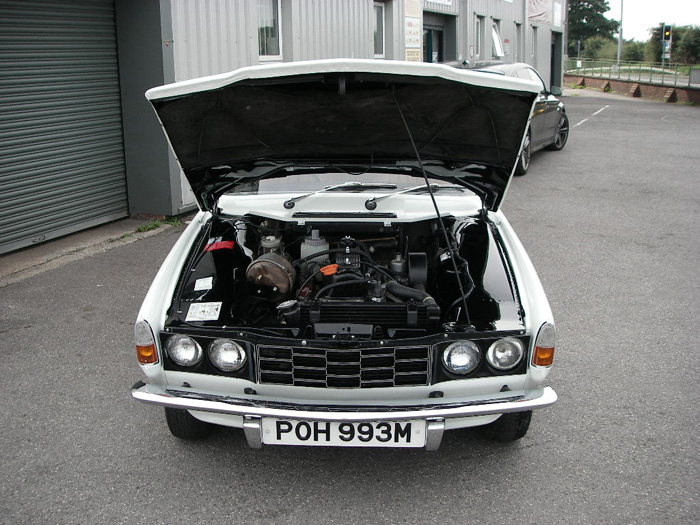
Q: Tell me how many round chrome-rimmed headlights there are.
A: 4